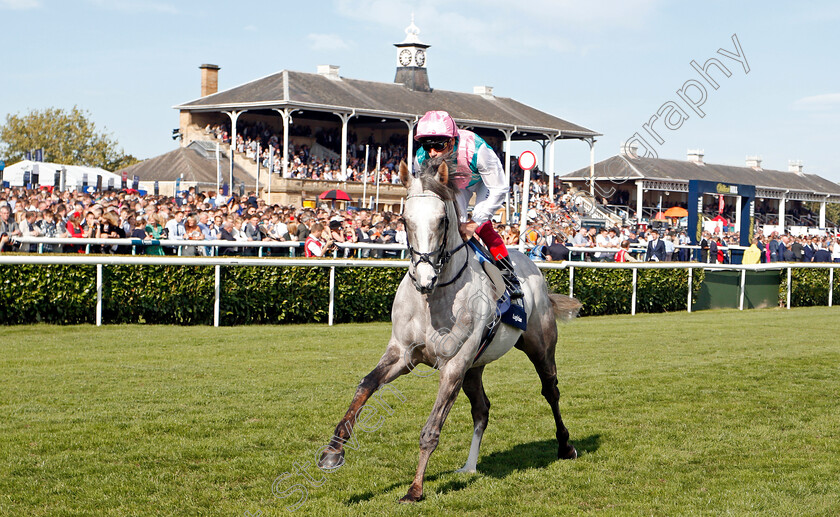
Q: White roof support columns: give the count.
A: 11